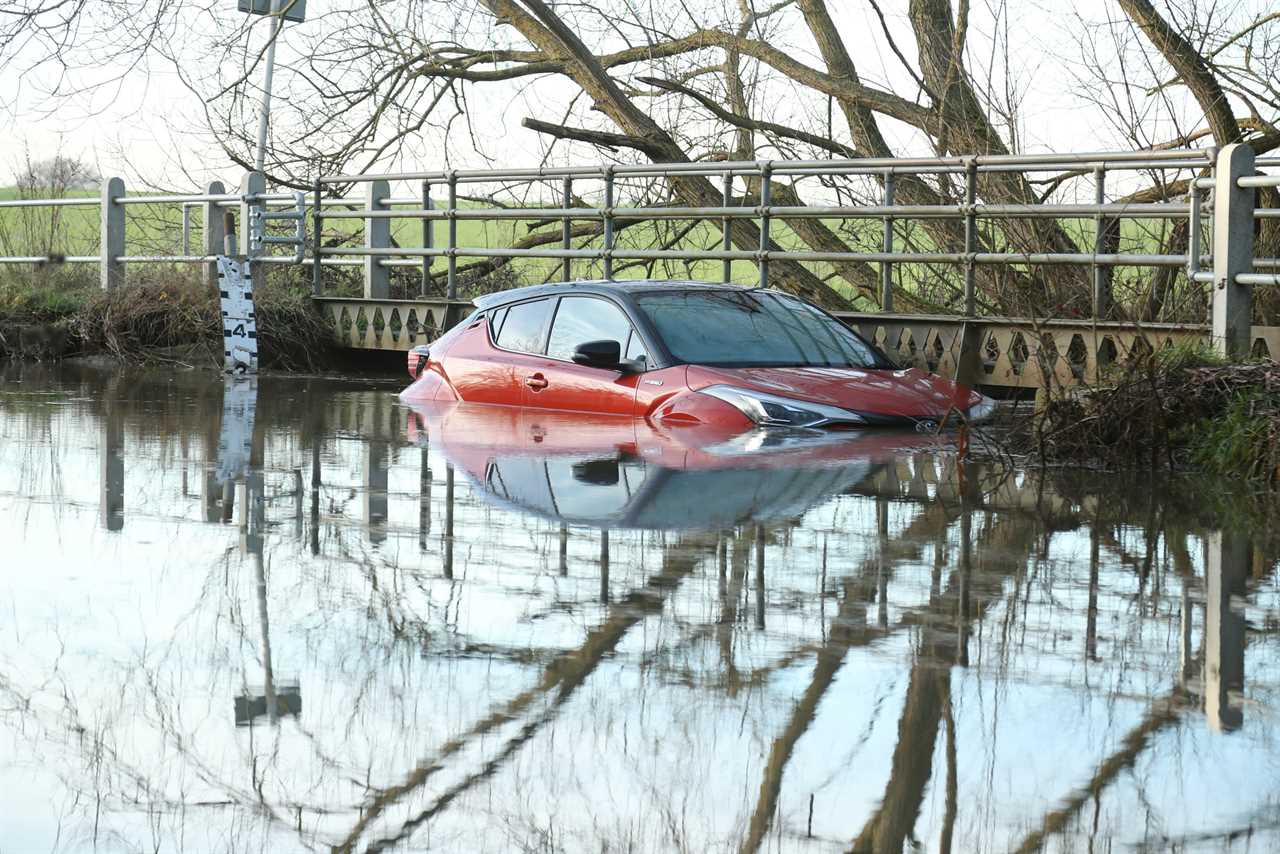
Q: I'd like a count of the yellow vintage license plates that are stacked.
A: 0